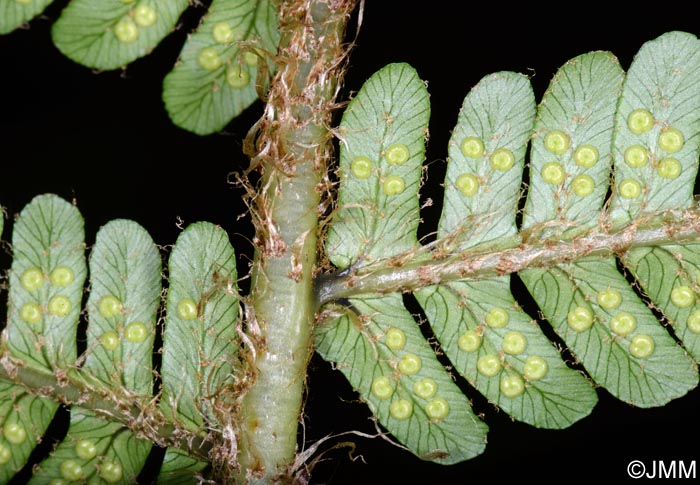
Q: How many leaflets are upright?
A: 7